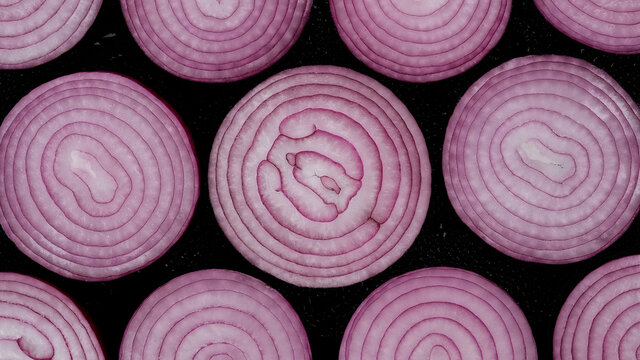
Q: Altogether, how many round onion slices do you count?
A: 11